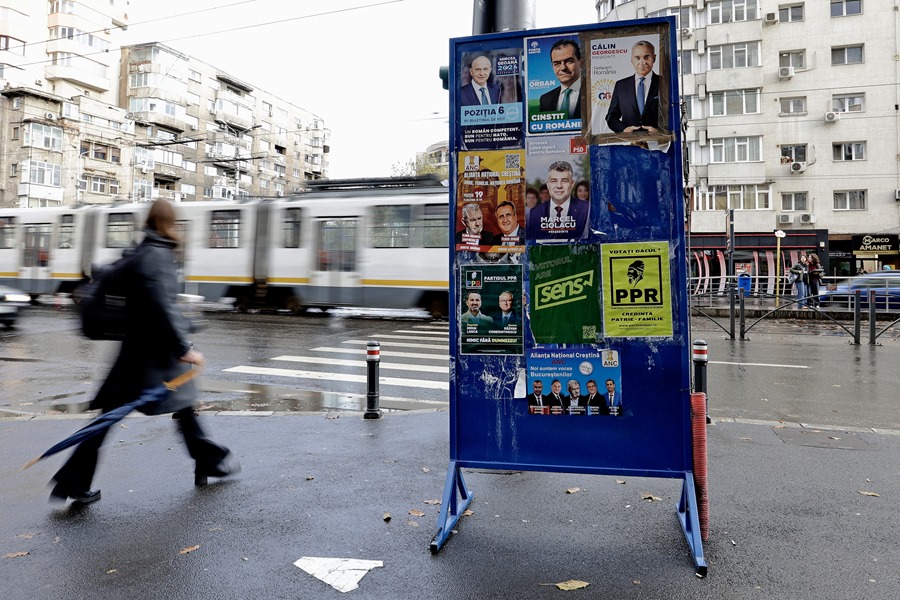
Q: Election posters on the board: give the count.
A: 9